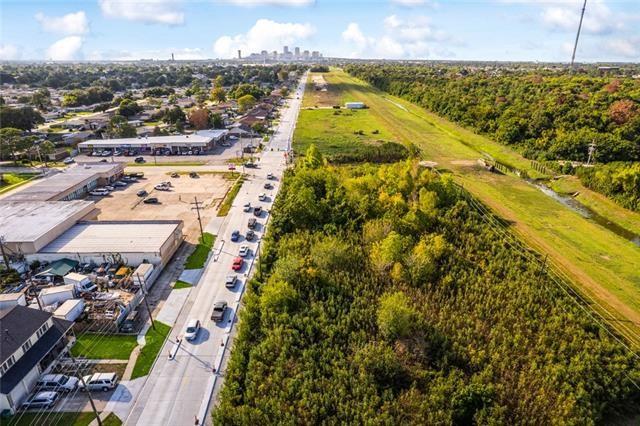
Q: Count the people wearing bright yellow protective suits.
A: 0